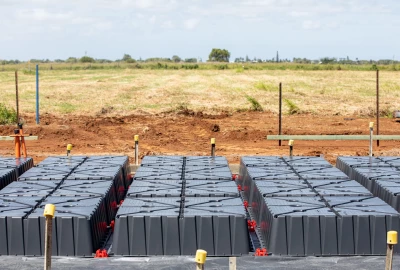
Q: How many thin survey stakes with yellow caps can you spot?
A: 8